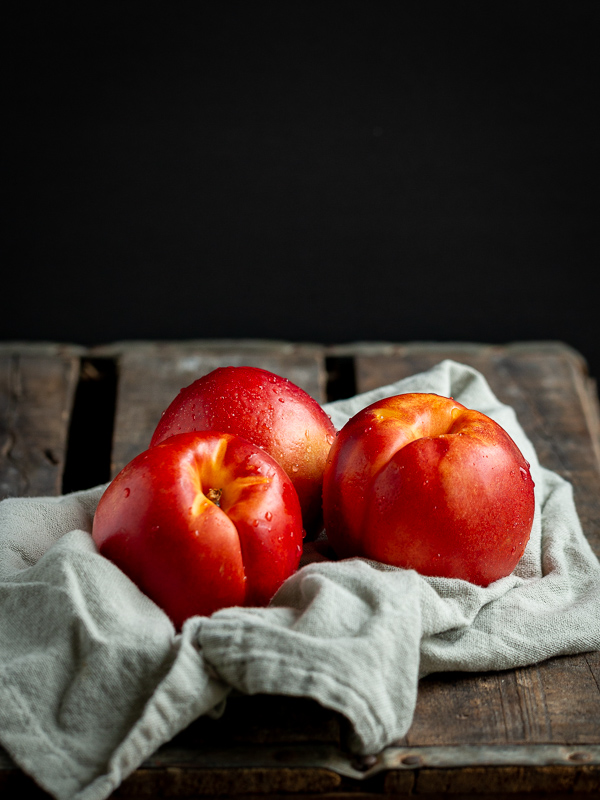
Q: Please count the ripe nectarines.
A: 3